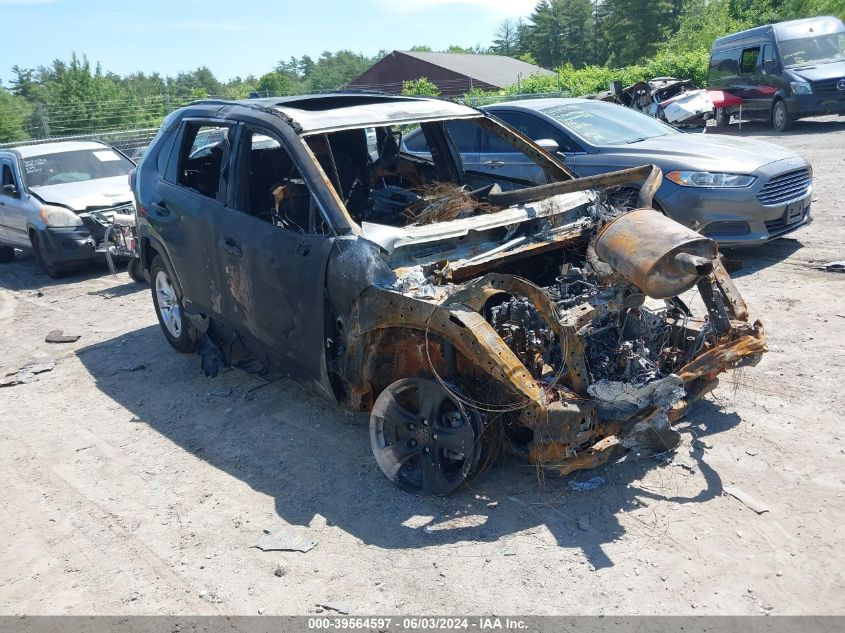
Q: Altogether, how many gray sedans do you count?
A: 1